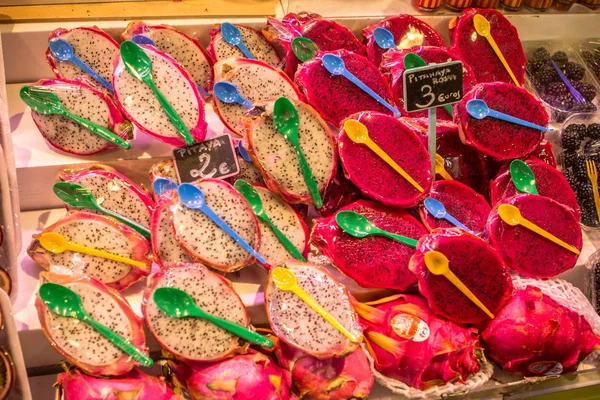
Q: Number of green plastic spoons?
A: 11